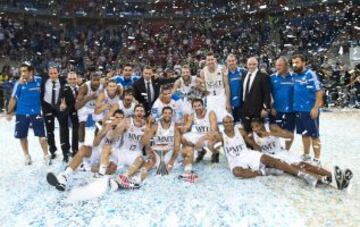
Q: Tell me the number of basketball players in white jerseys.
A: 12